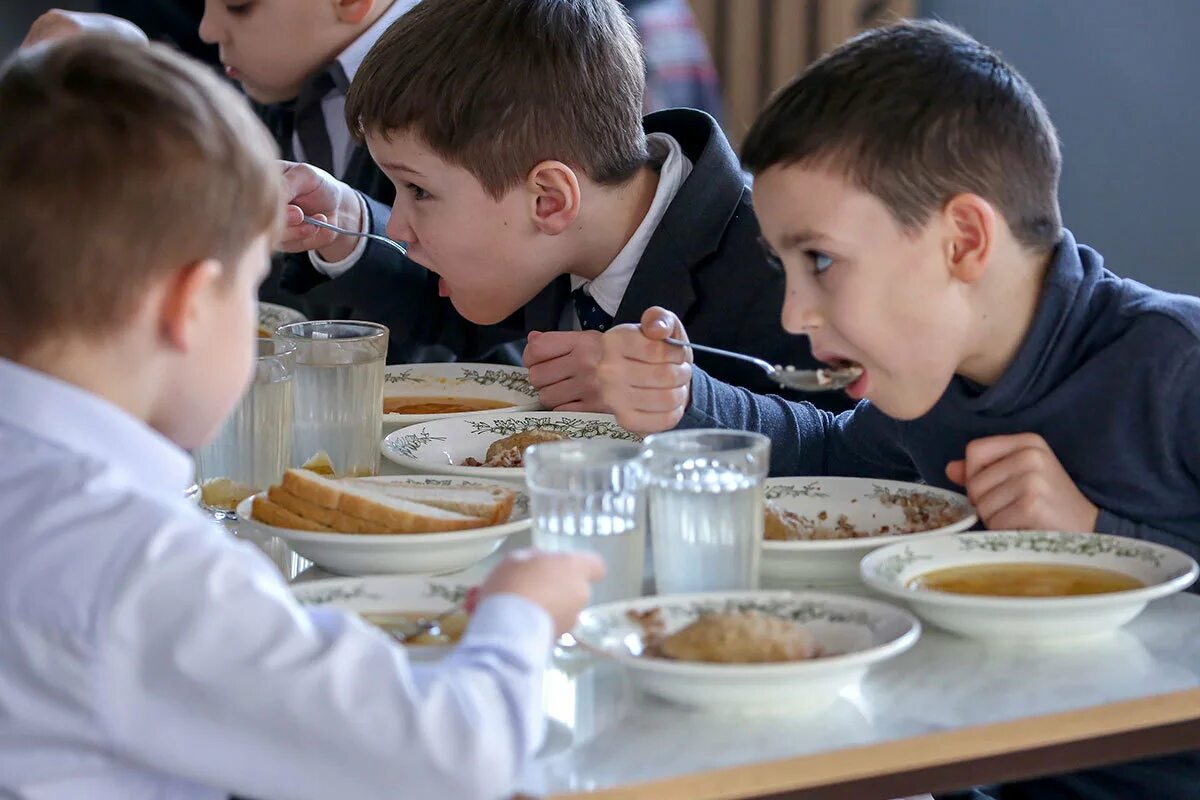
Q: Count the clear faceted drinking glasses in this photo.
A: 4